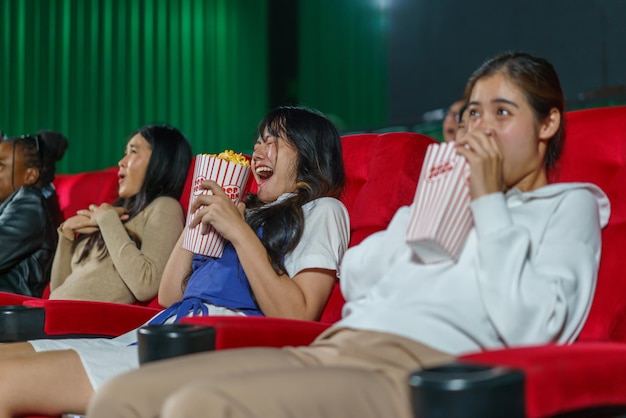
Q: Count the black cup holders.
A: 3